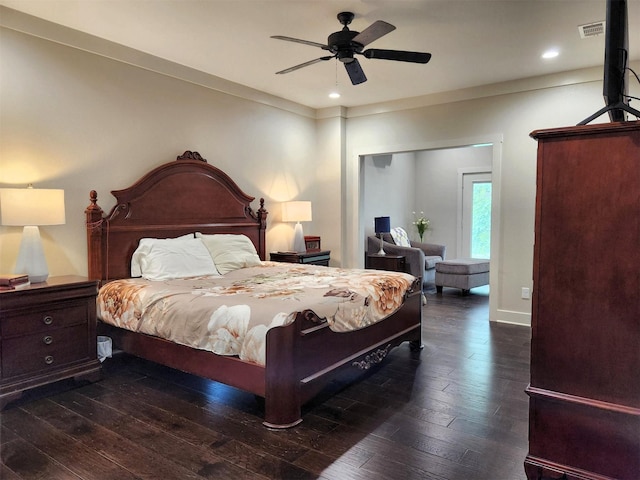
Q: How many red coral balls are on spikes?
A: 0